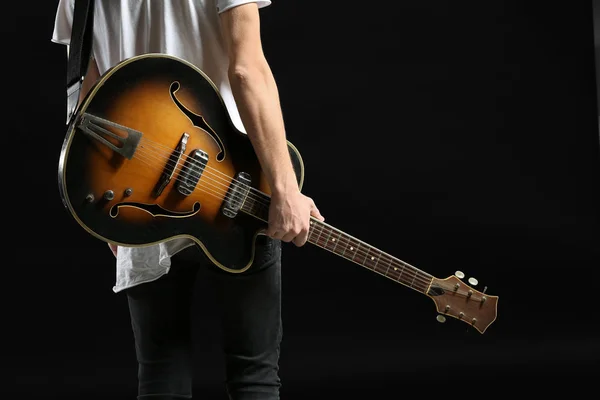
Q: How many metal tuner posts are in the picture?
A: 6